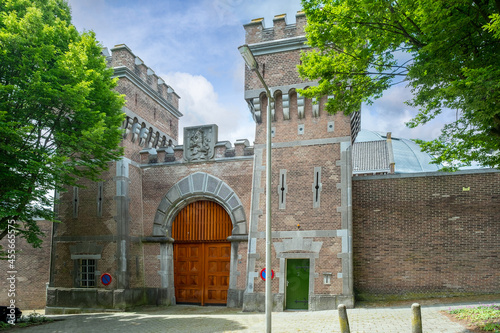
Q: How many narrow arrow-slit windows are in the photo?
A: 4